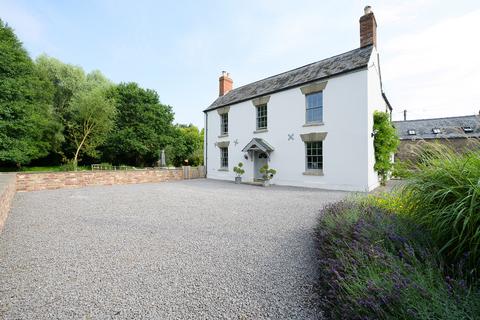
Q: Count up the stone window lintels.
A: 5